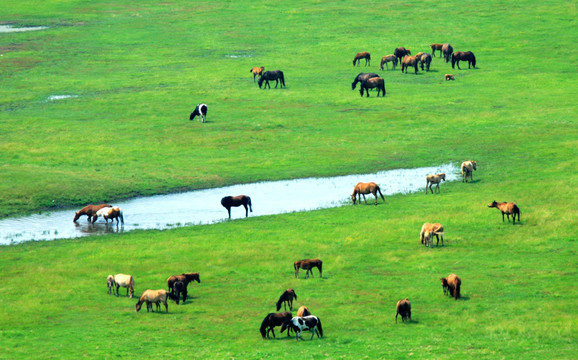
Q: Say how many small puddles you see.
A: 3